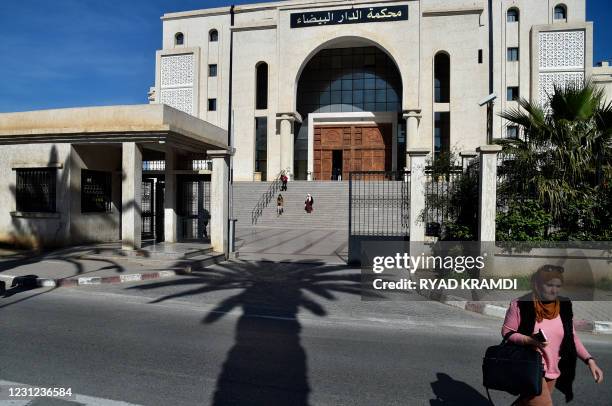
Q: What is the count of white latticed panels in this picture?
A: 4